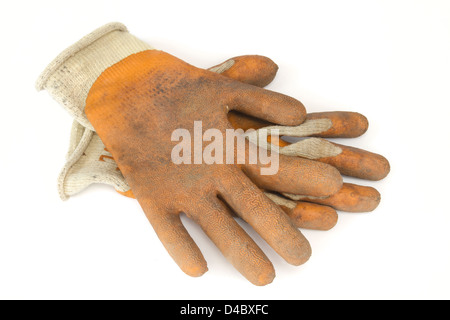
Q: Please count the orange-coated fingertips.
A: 10